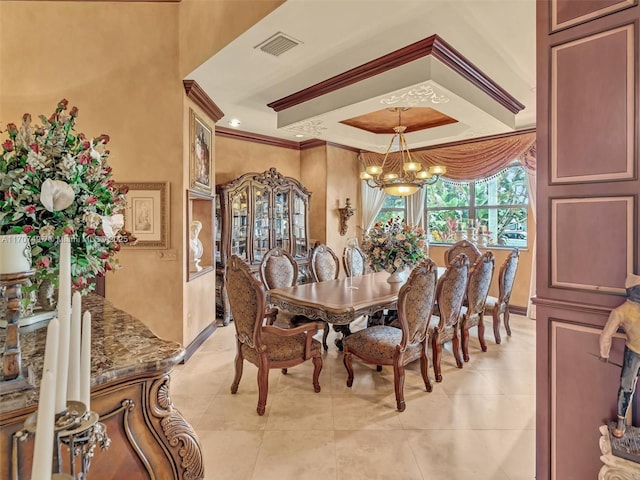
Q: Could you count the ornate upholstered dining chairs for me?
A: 9